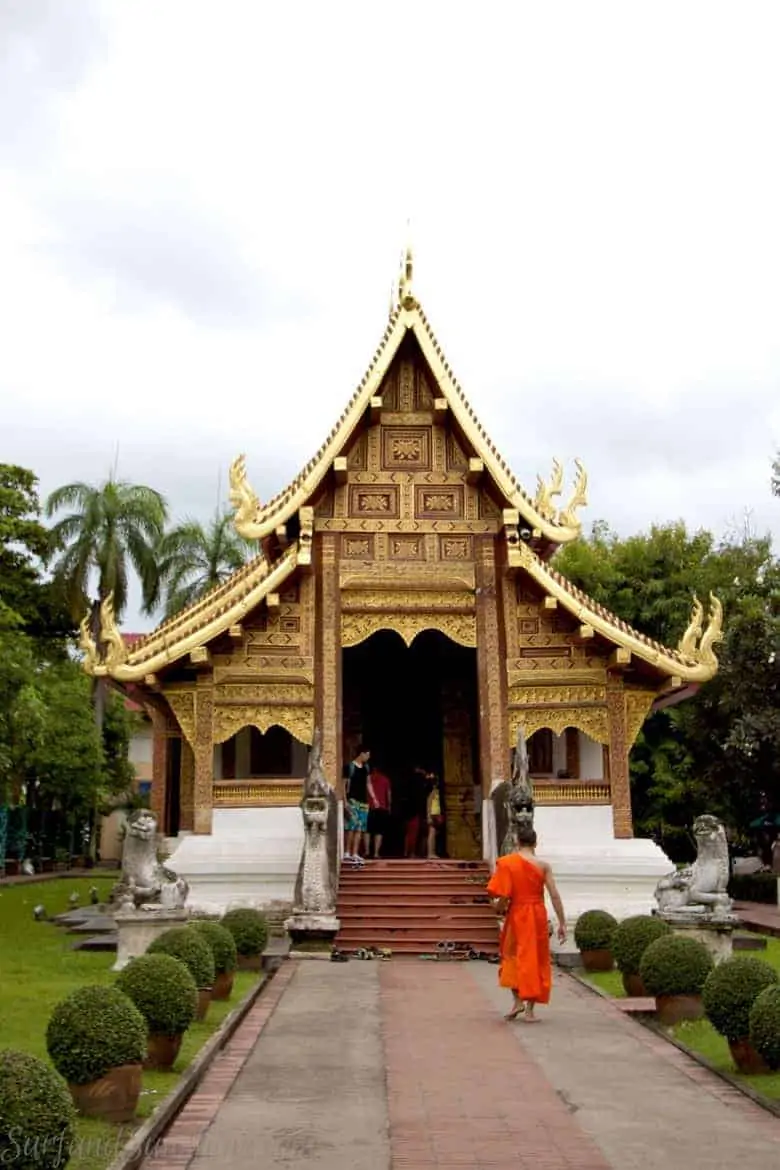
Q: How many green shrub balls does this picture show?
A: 11